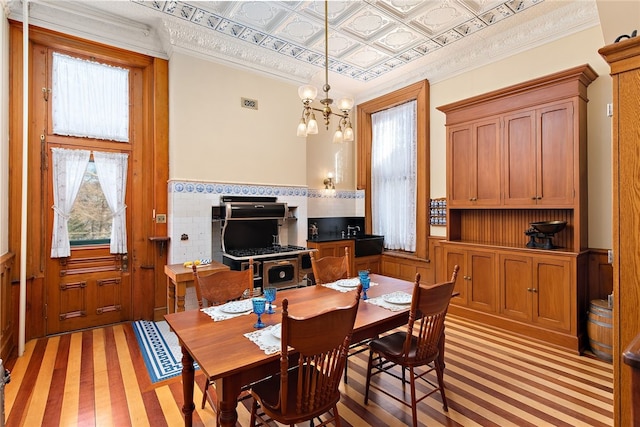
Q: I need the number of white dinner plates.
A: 4